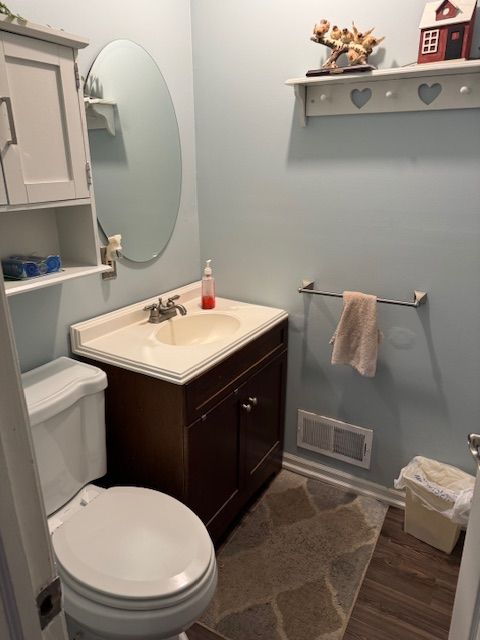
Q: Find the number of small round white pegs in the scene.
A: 3